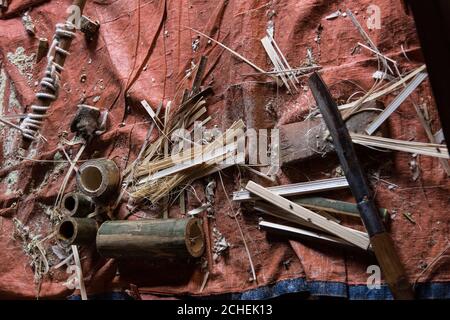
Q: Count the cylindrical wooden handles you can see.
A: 1